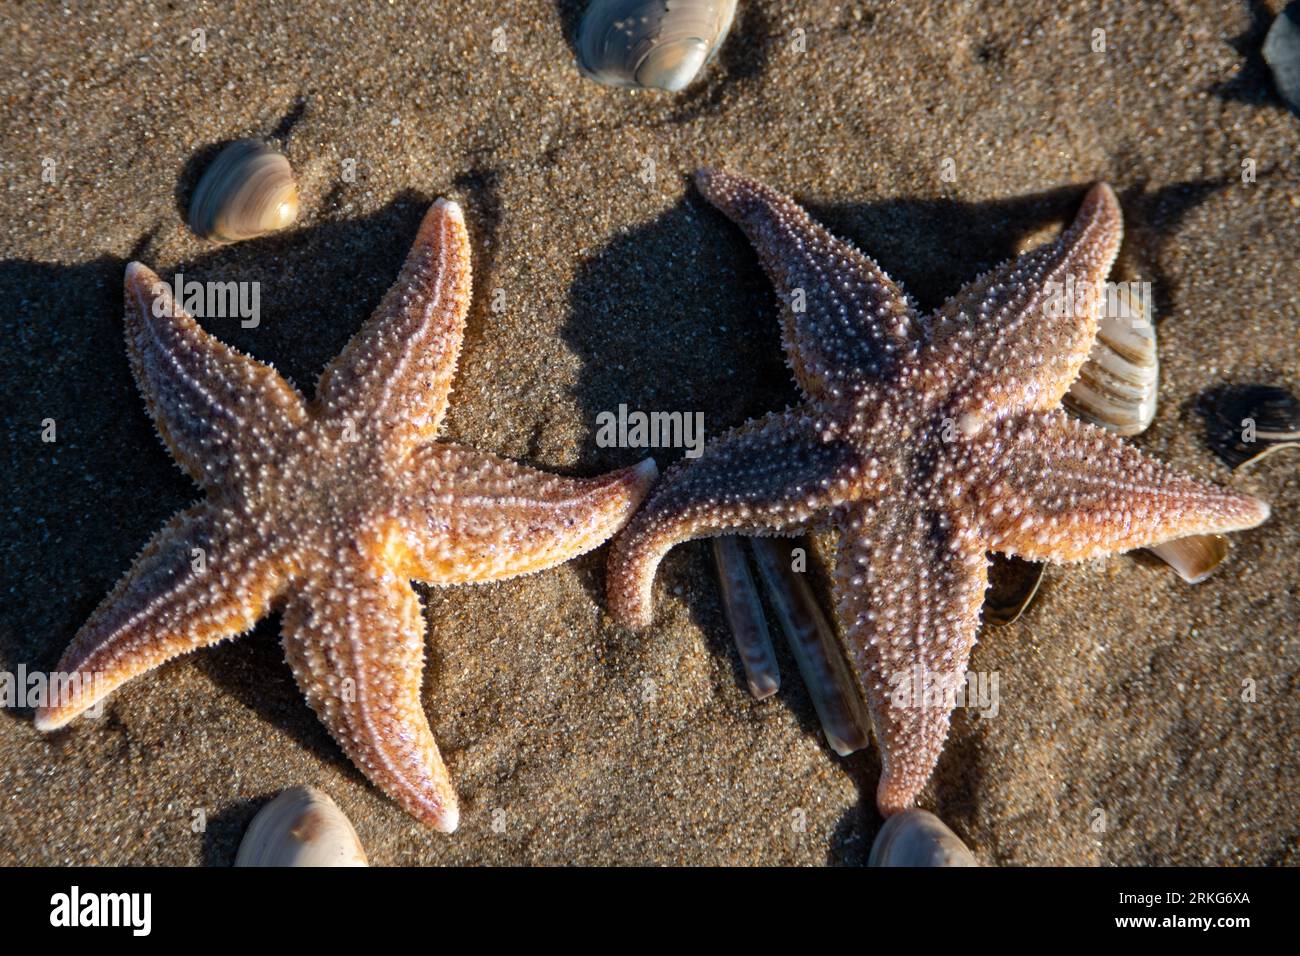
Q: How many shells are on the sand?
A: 11